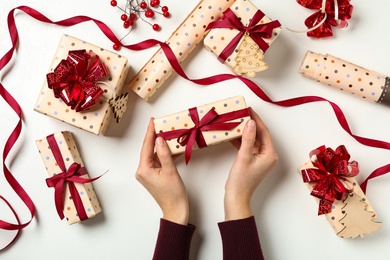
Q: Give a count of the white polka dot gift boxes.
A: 5